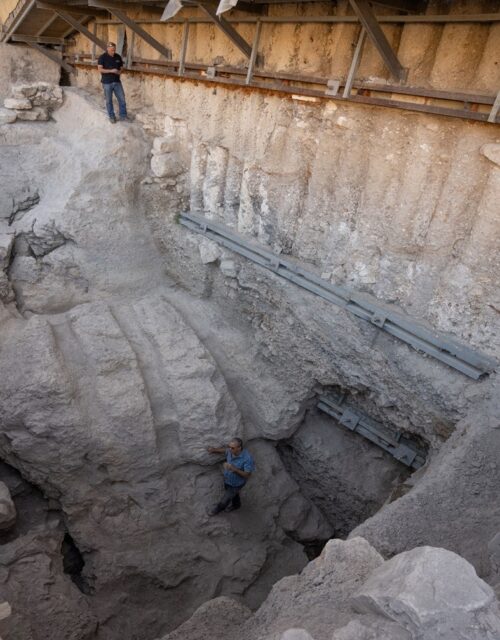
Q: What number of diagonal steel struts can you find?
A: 5